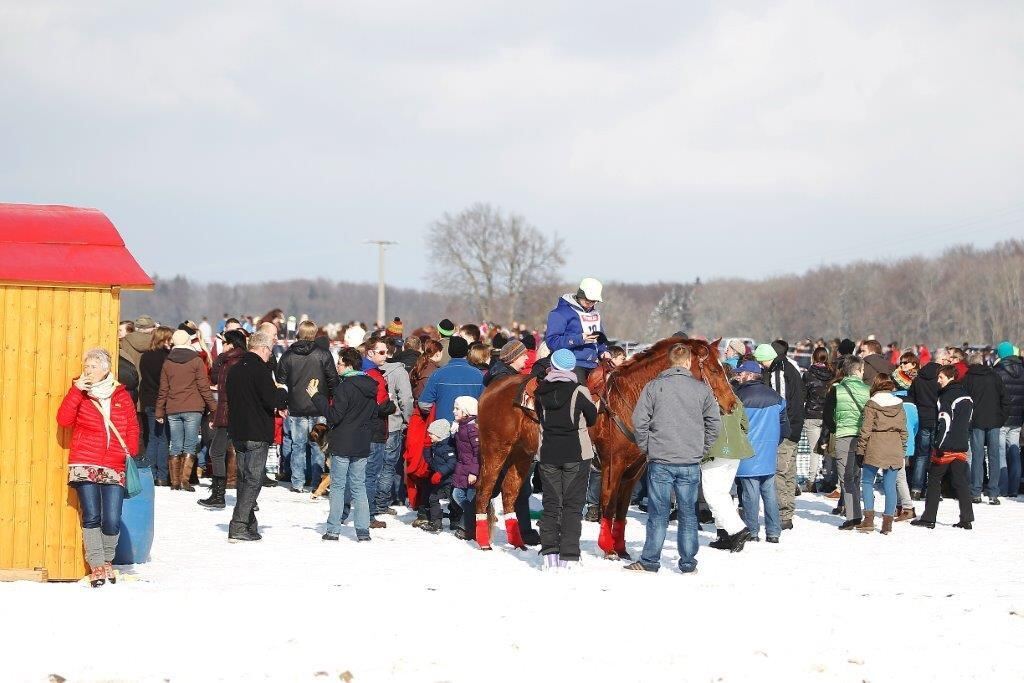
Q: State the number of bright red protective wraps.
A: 4